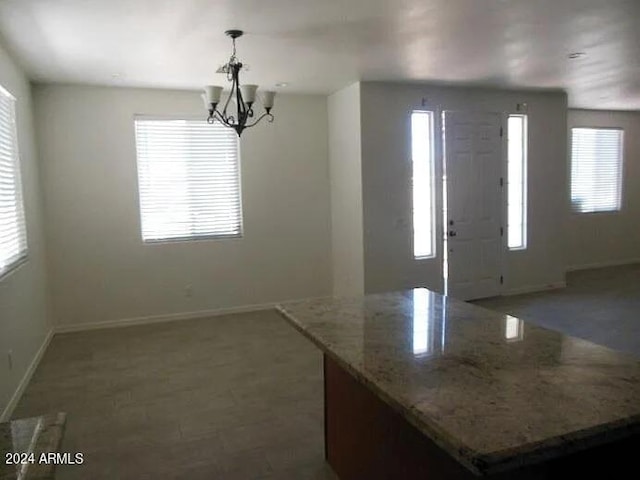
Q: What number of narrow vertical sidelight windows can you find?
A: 2